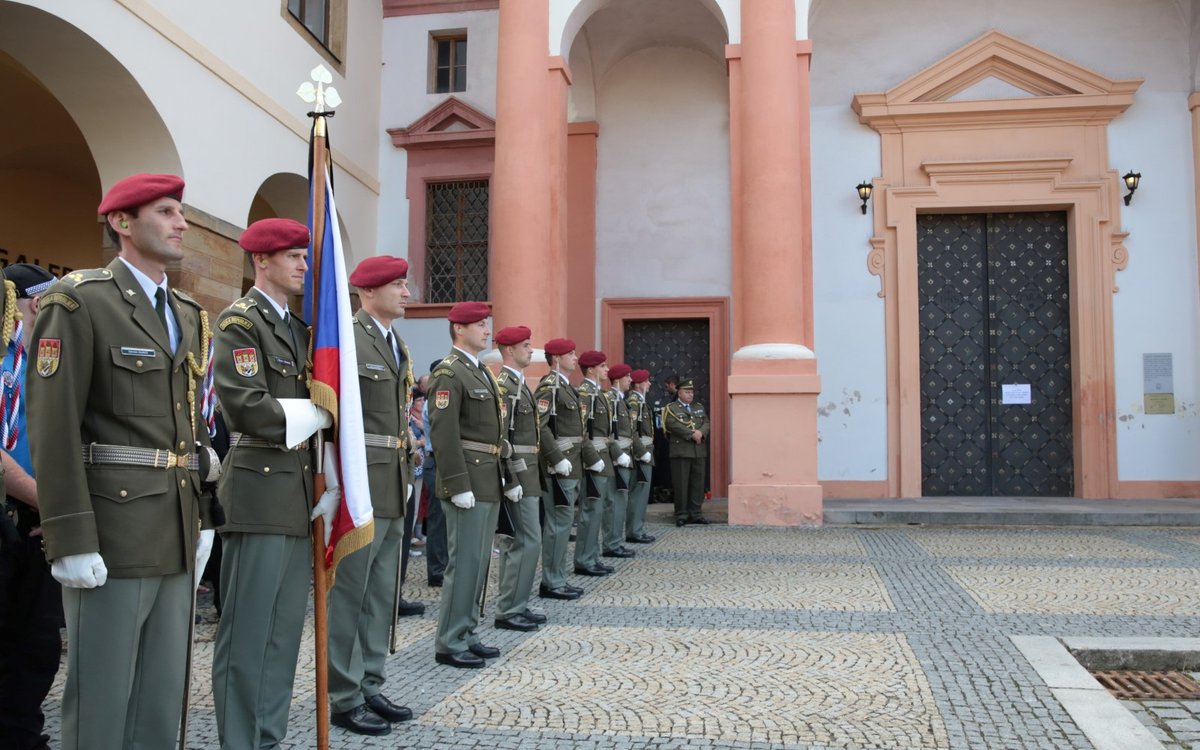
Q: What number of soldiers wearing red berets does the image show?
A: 9